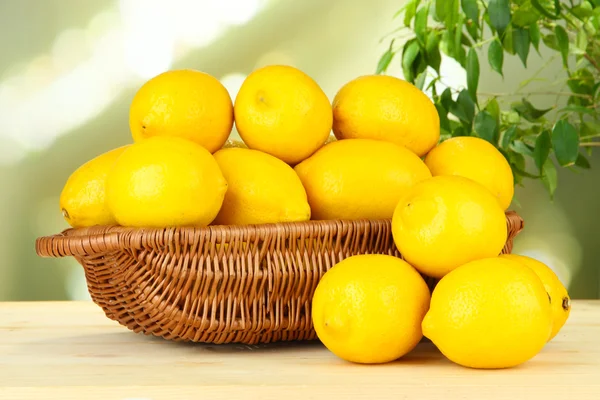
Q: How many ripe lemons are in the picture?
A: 12